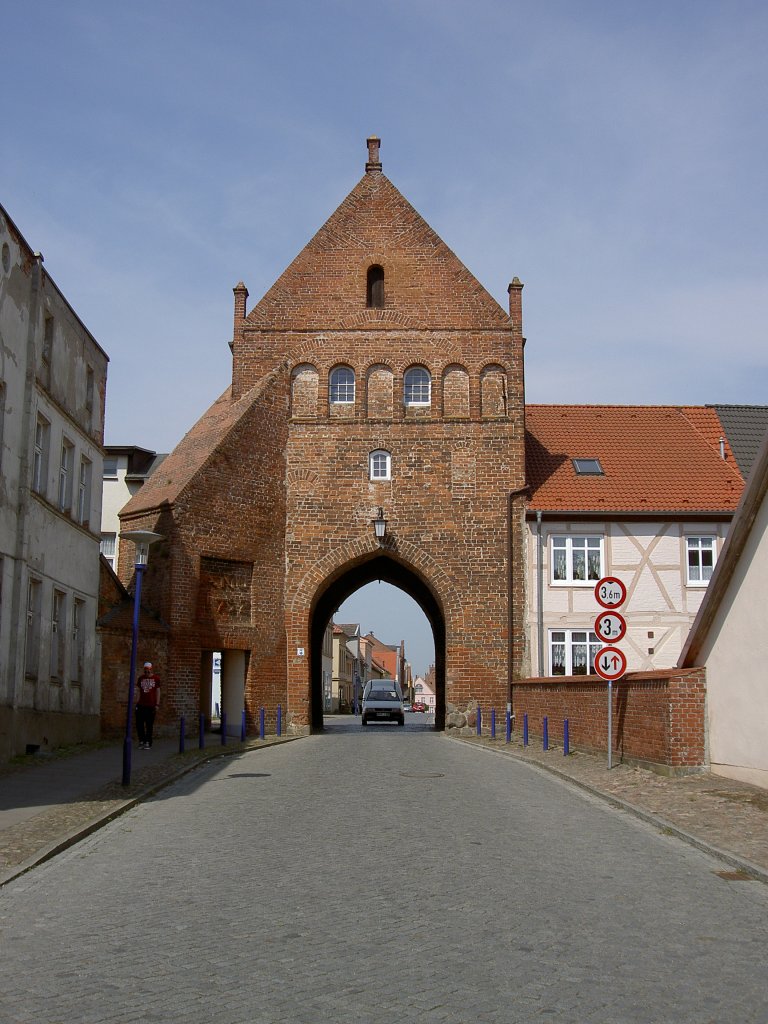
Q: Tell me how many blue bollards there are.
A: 12